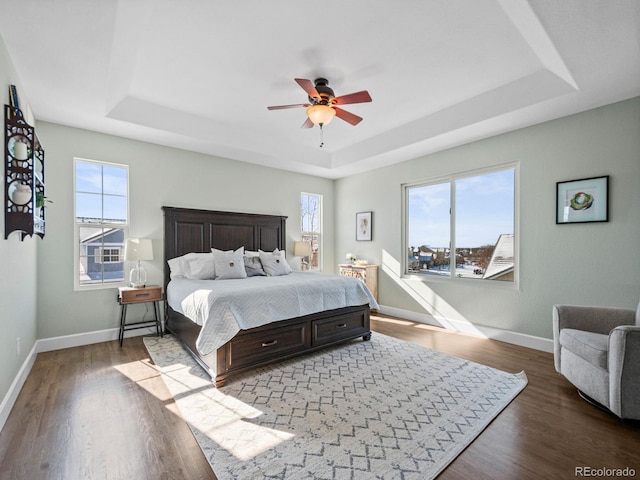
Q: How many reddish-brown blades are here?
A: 5